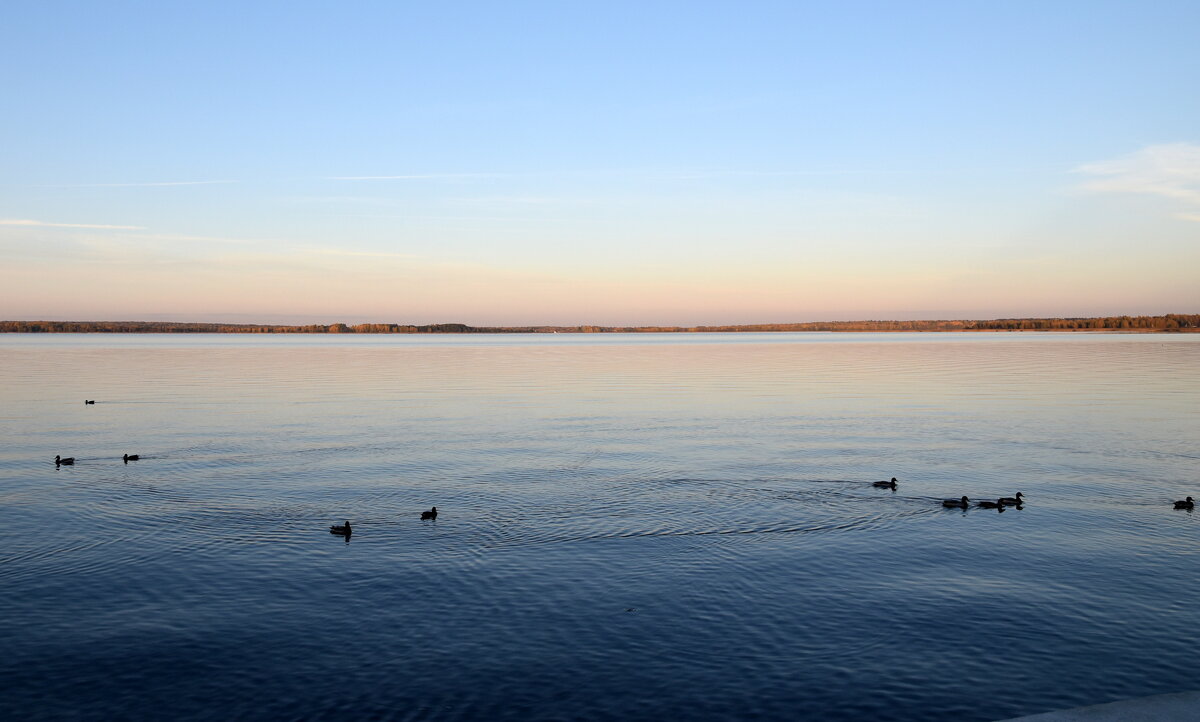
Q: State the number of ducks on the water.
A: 10